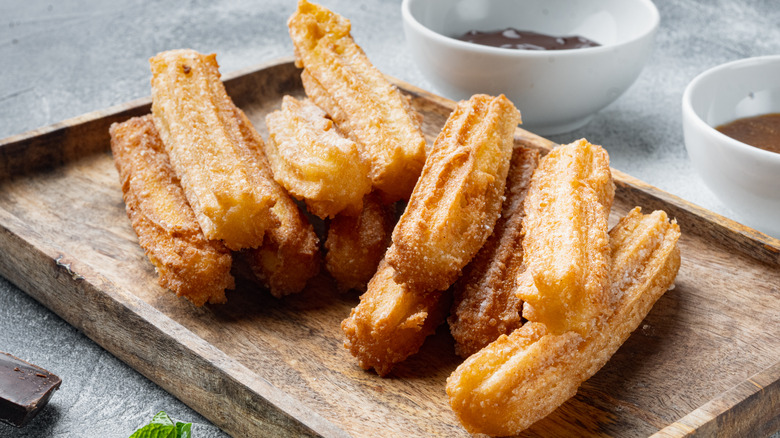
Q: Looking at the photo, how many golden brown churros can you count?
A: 11